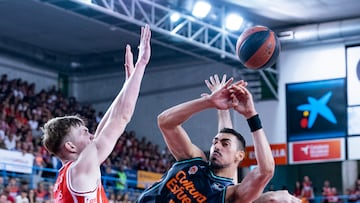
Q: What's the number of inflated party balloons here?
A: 0